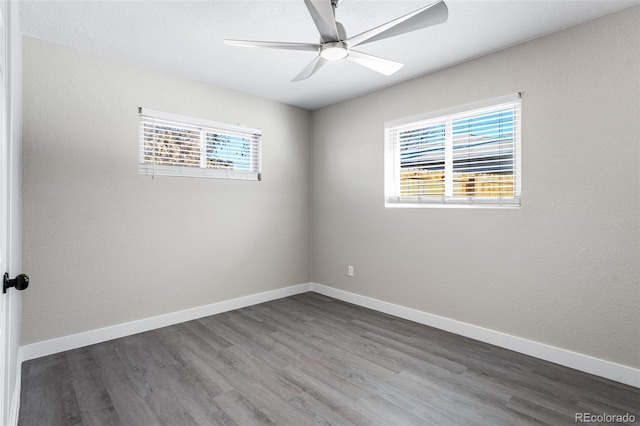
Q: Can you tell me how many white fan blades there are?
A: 5